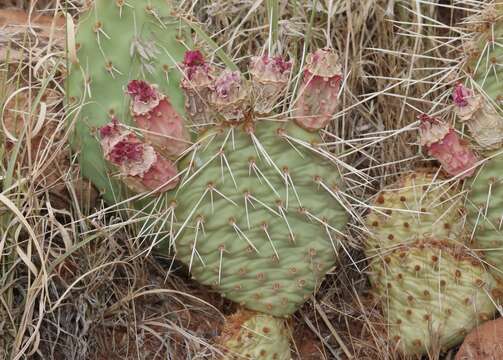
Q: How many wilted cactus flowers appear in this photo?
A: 9